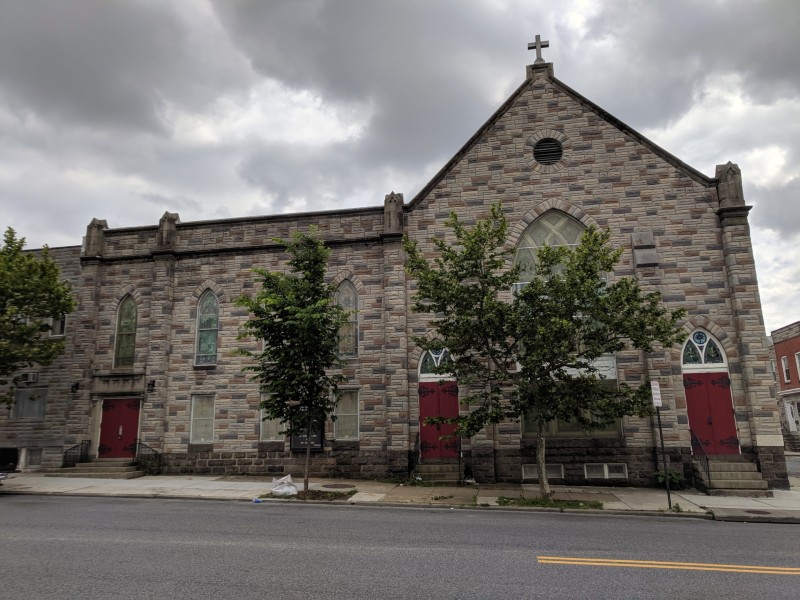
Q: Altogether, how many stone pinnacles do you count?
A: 4